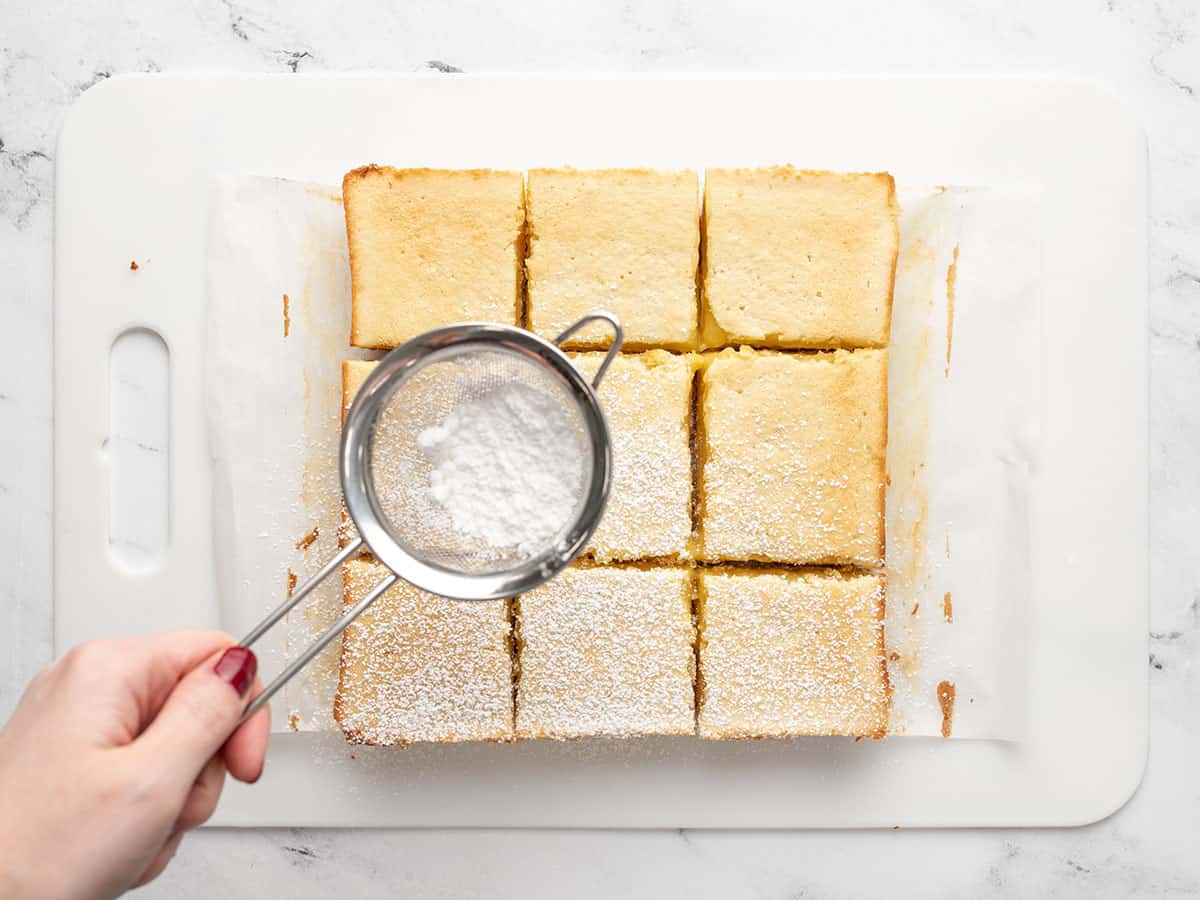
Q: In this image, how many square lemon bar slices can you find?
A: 9